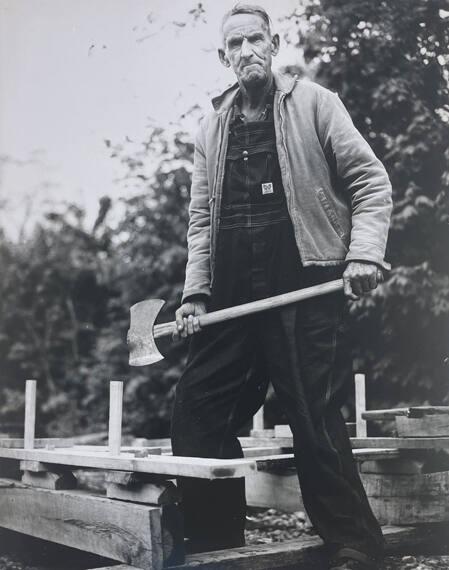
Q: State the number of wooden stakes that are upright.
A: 4